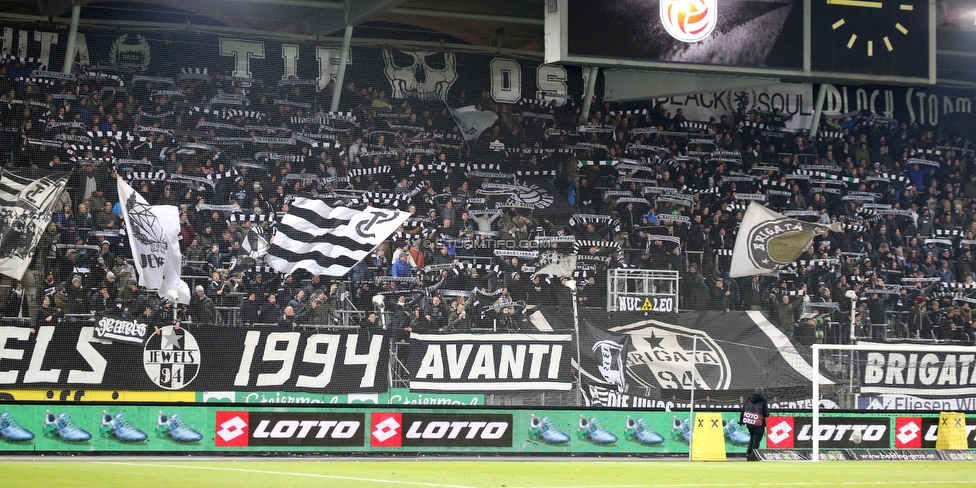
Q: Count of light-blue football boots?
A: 9